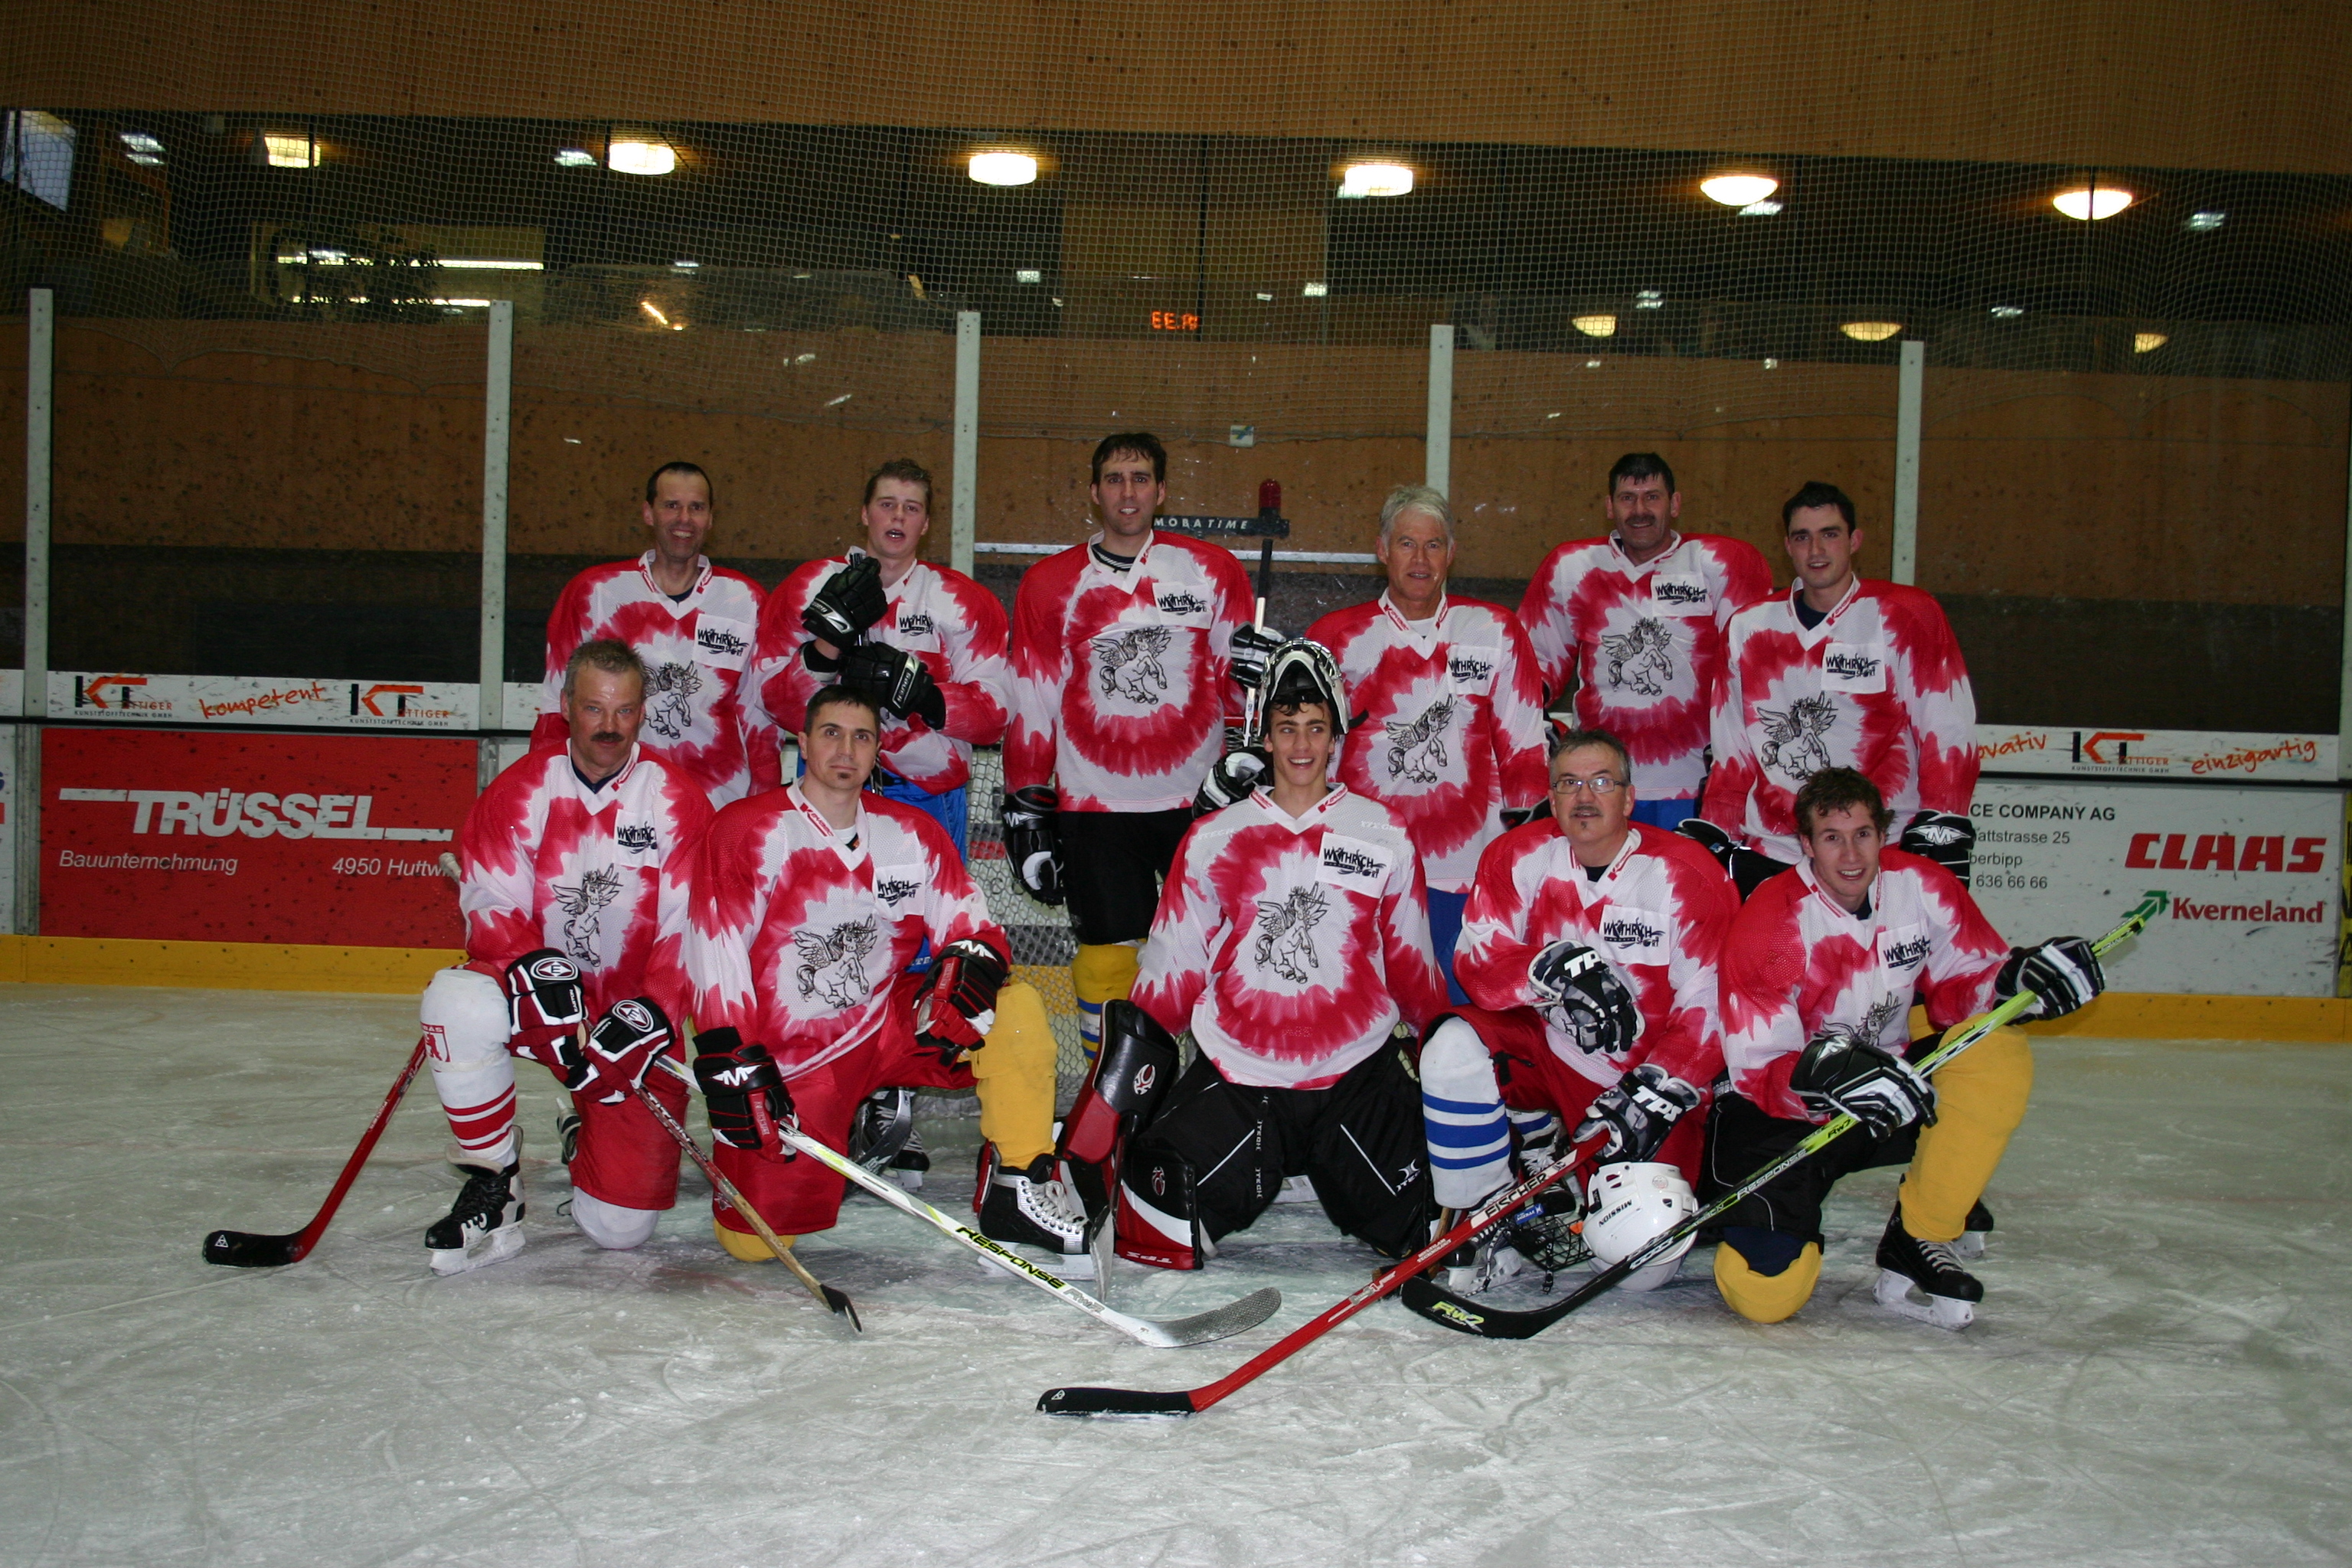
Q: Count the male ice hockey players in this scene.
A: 11